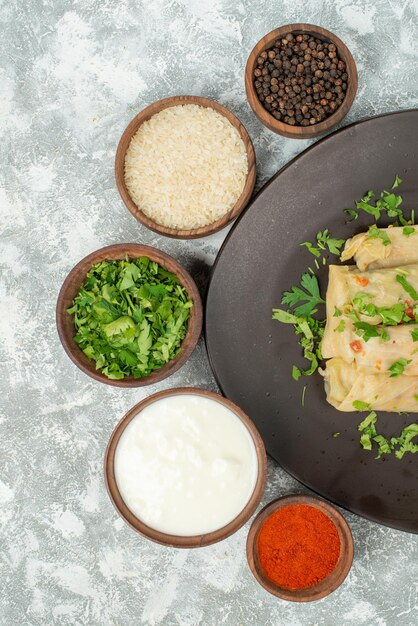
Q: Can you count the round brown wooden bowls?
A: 5